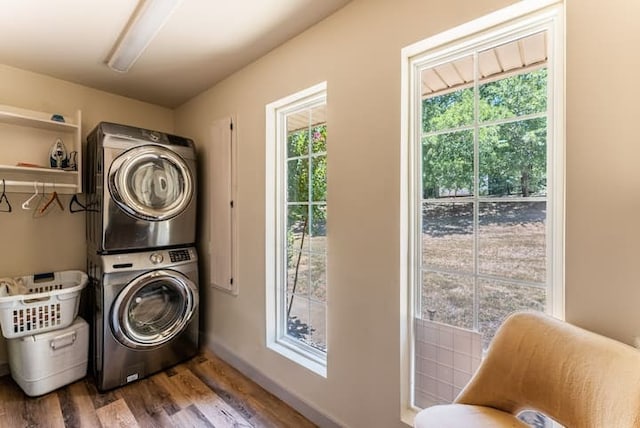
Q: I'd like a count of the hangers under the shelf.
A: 5